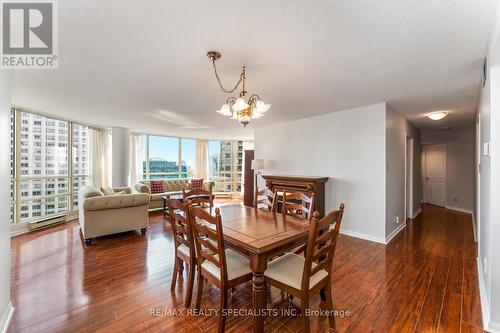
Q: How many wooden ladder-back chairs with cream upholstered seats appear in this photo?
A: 6